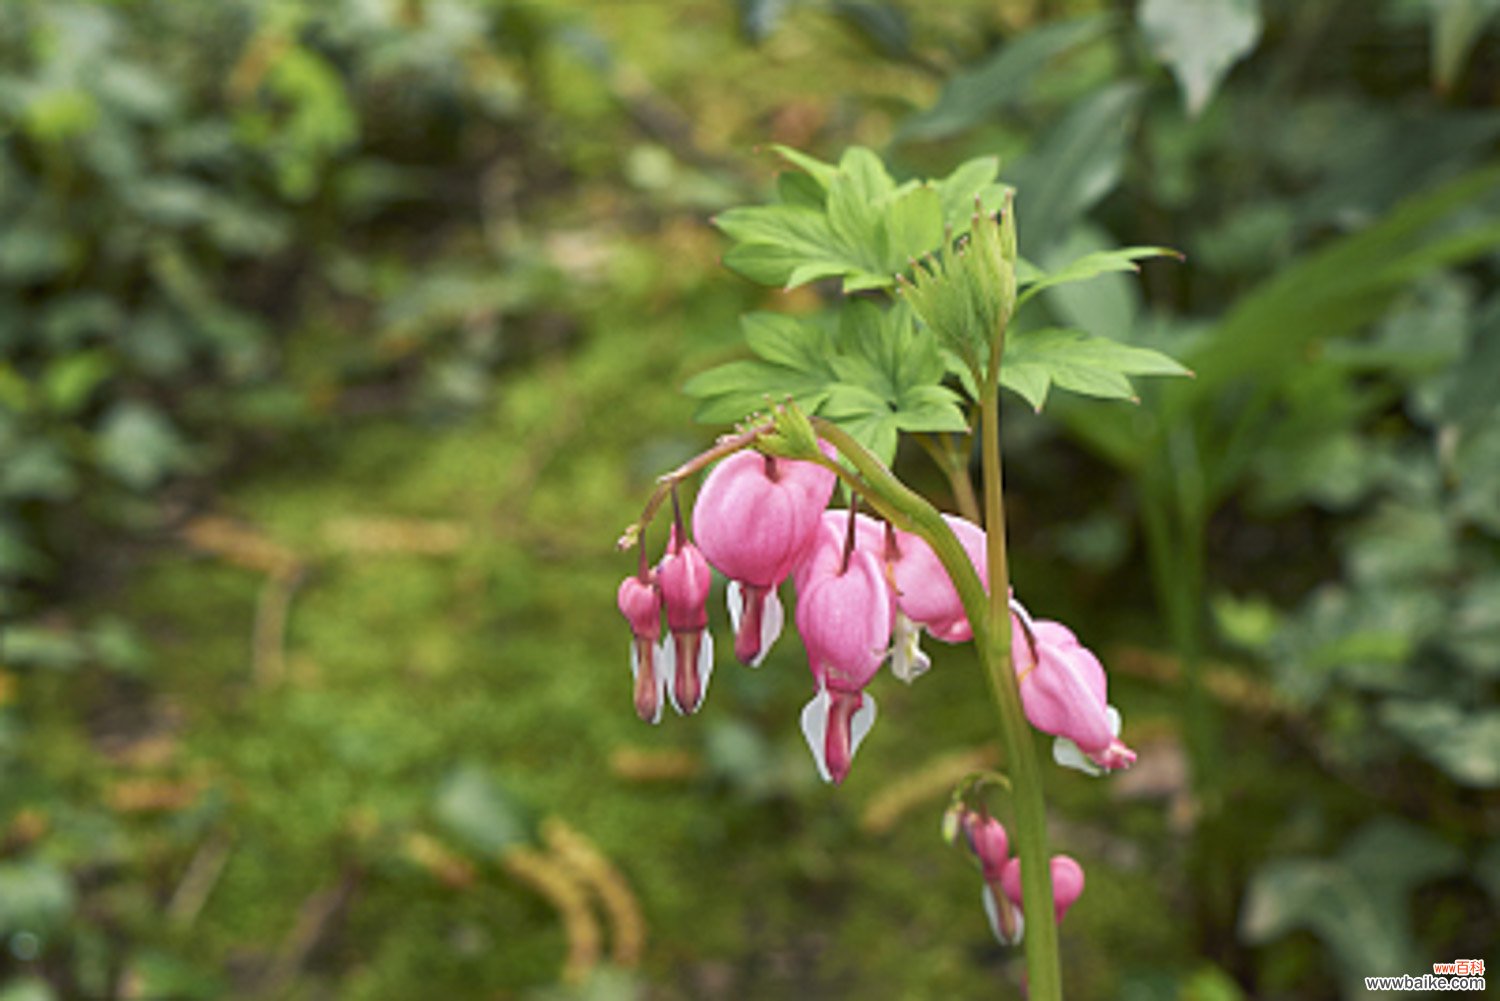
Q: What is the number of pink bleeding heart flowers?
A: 8